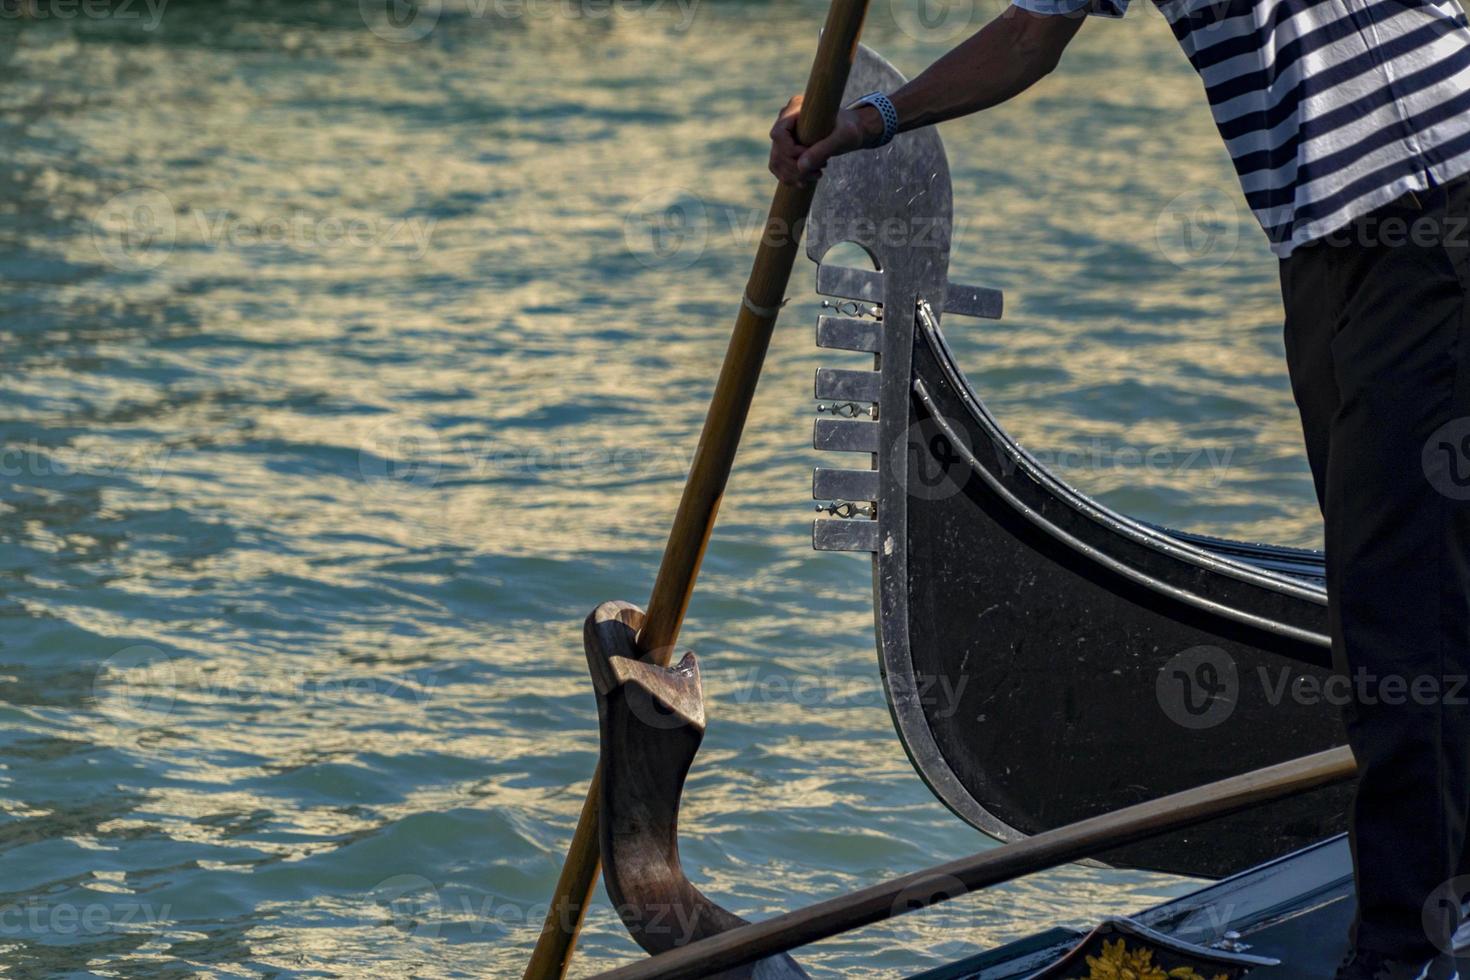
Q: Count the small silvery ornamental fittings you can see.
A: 3